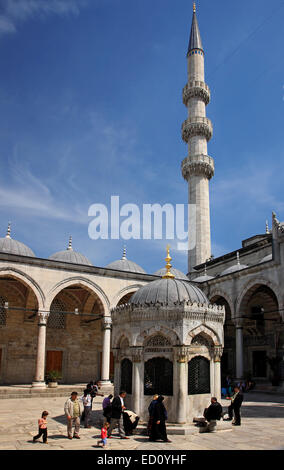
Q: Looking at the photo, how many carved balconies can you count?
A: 3